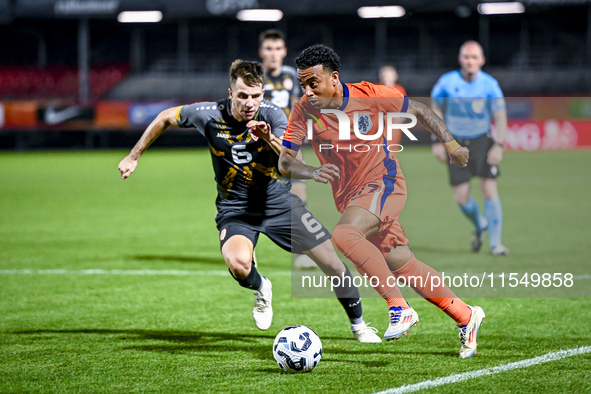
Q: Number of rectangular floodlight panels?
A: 4